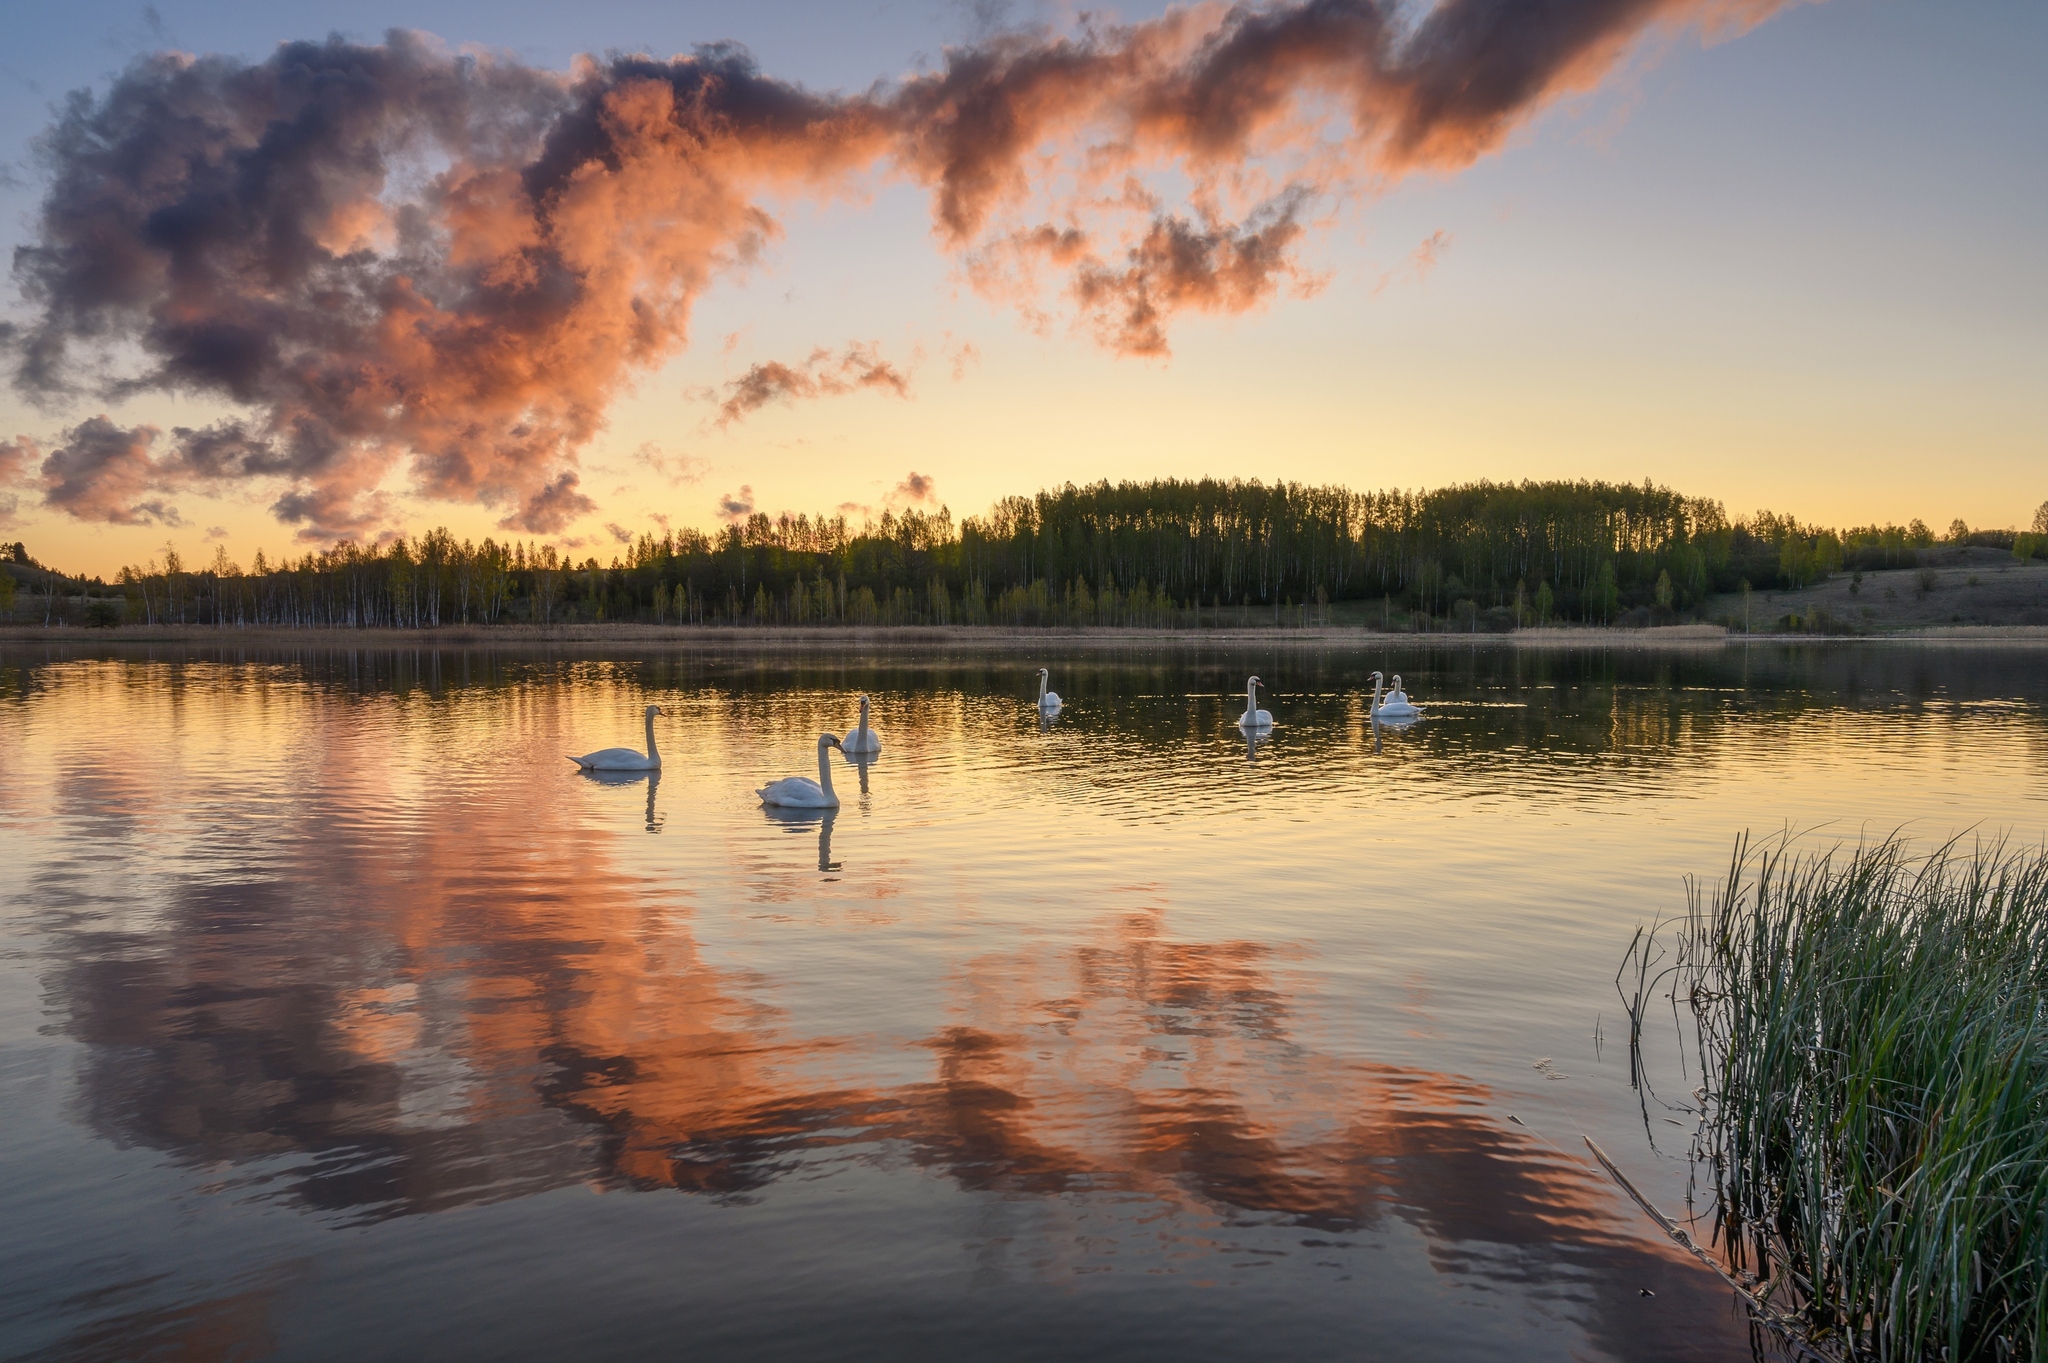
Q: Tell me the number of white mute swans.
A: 7